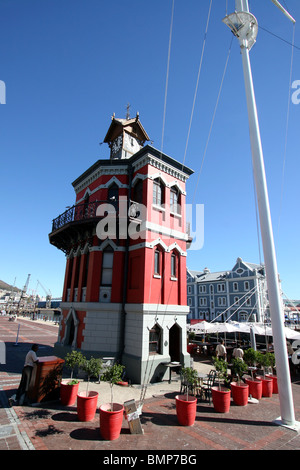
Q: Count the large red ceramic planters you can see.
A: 9